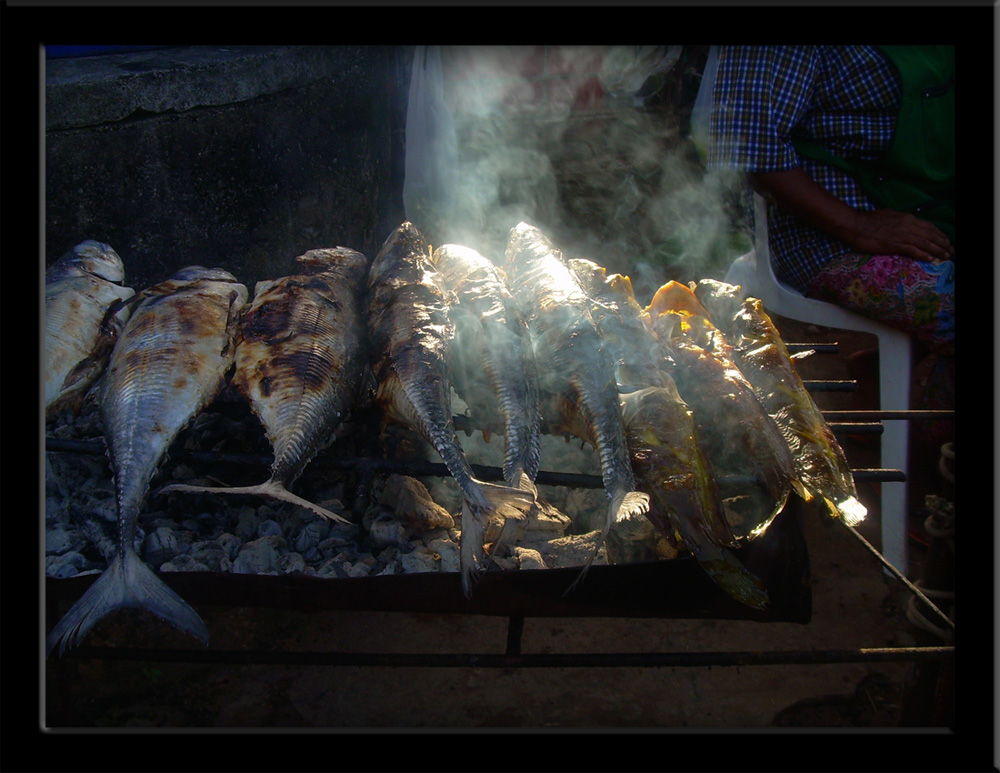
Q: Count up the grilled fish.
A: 9